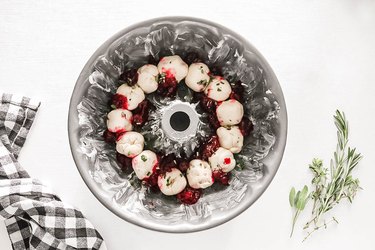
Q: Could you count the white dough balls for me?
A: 13